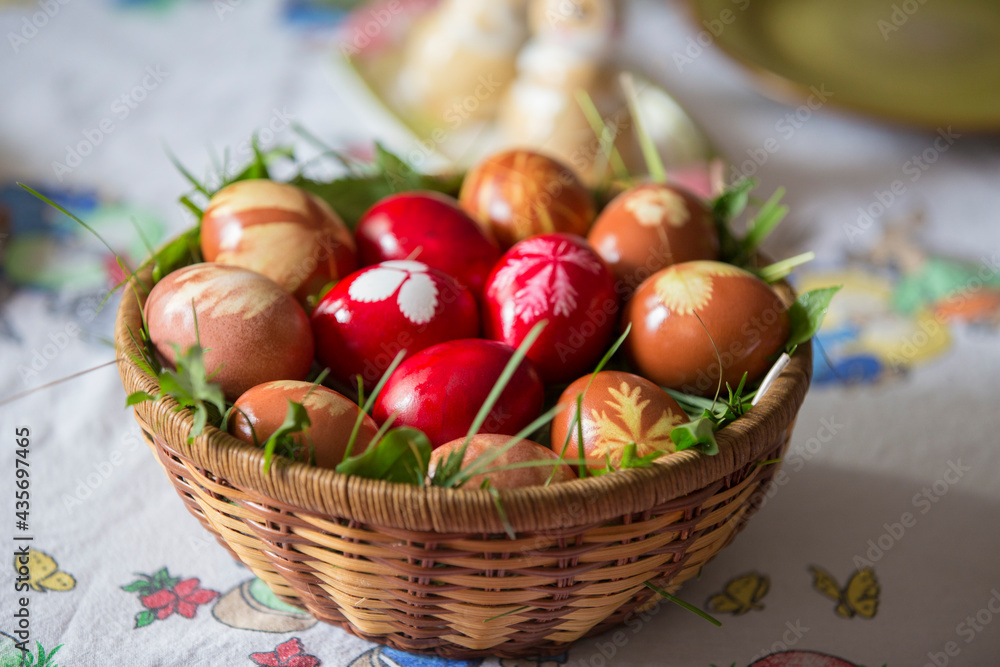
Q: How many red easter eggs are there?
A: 4